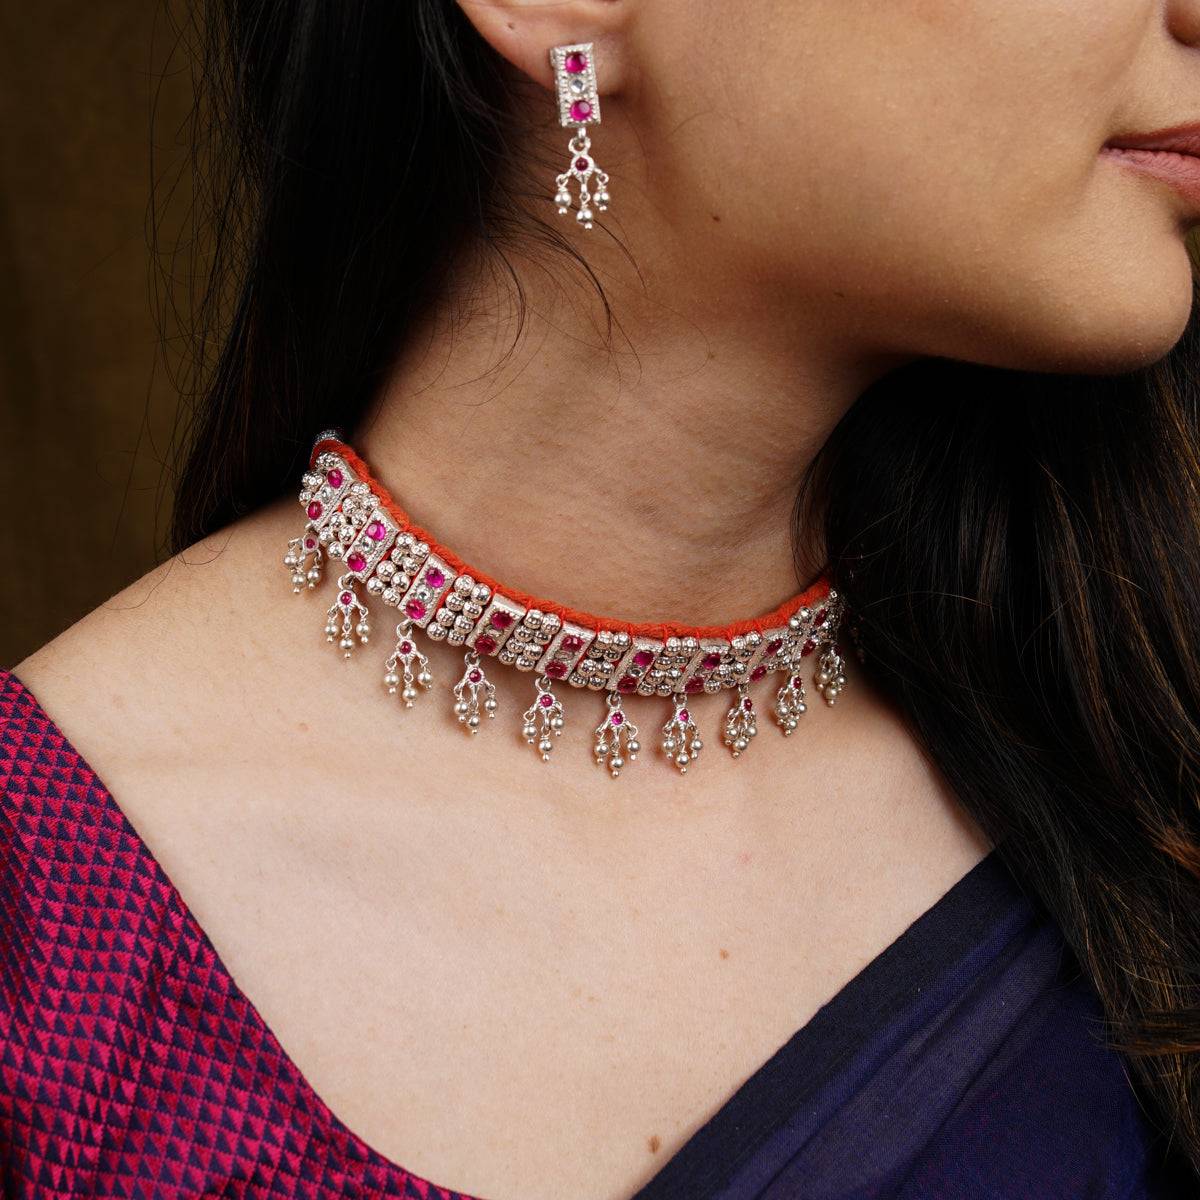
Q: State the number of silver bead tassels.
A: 11